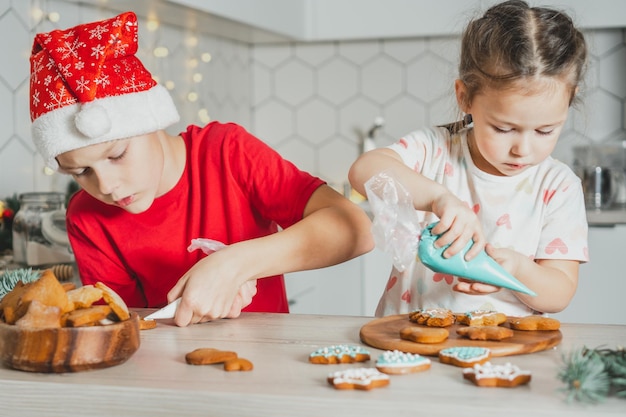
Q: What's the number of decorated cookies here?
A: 7